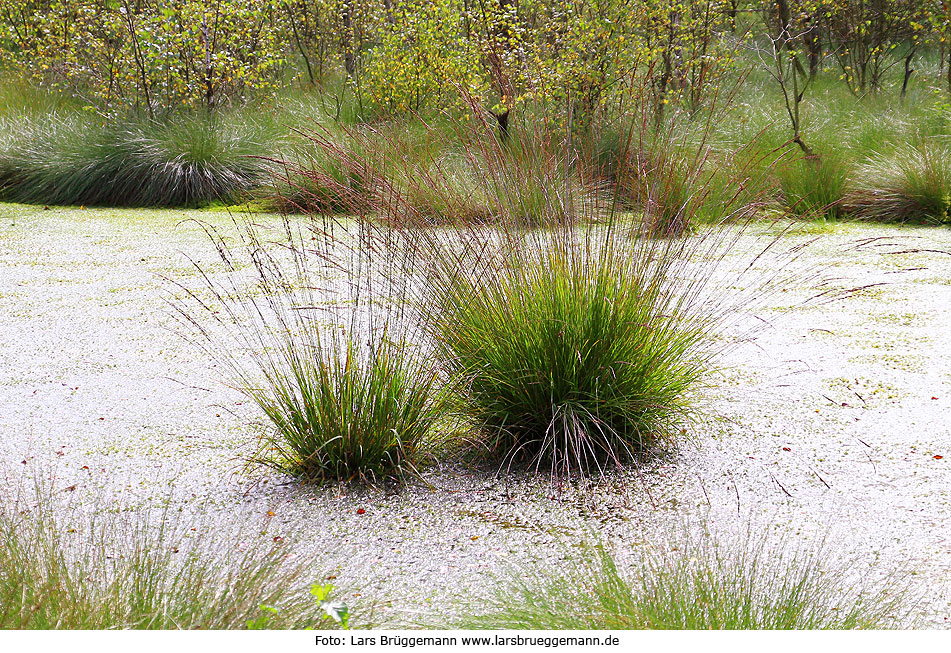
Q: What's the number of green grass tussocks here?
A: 2